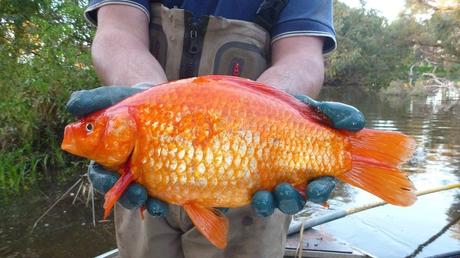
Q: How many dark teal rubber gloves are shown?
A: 2